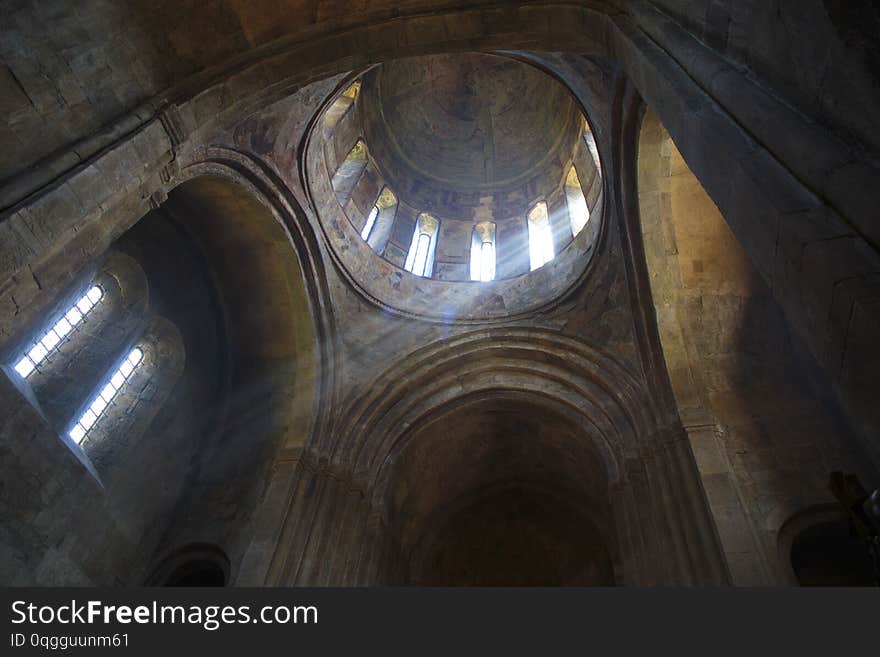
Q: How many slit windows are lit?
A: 10